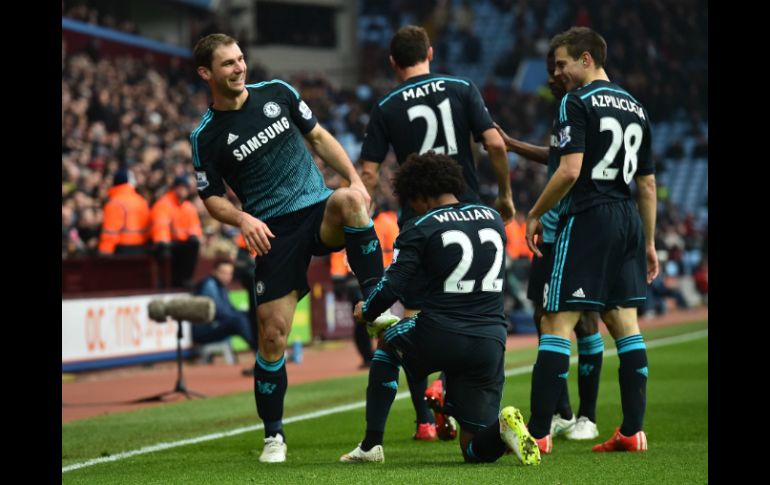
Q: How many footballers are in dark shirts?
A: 5